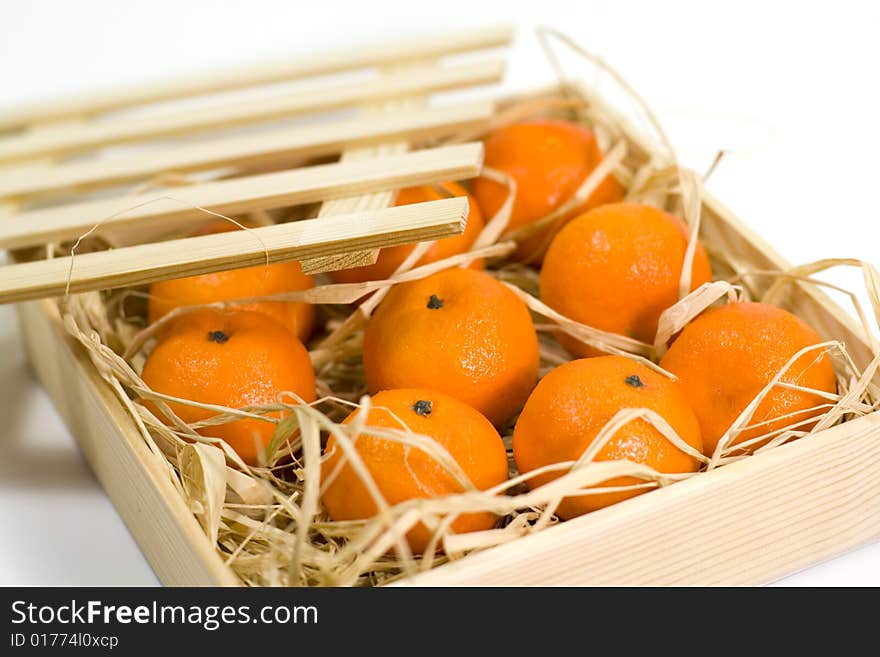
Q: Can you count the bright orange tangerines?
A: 9